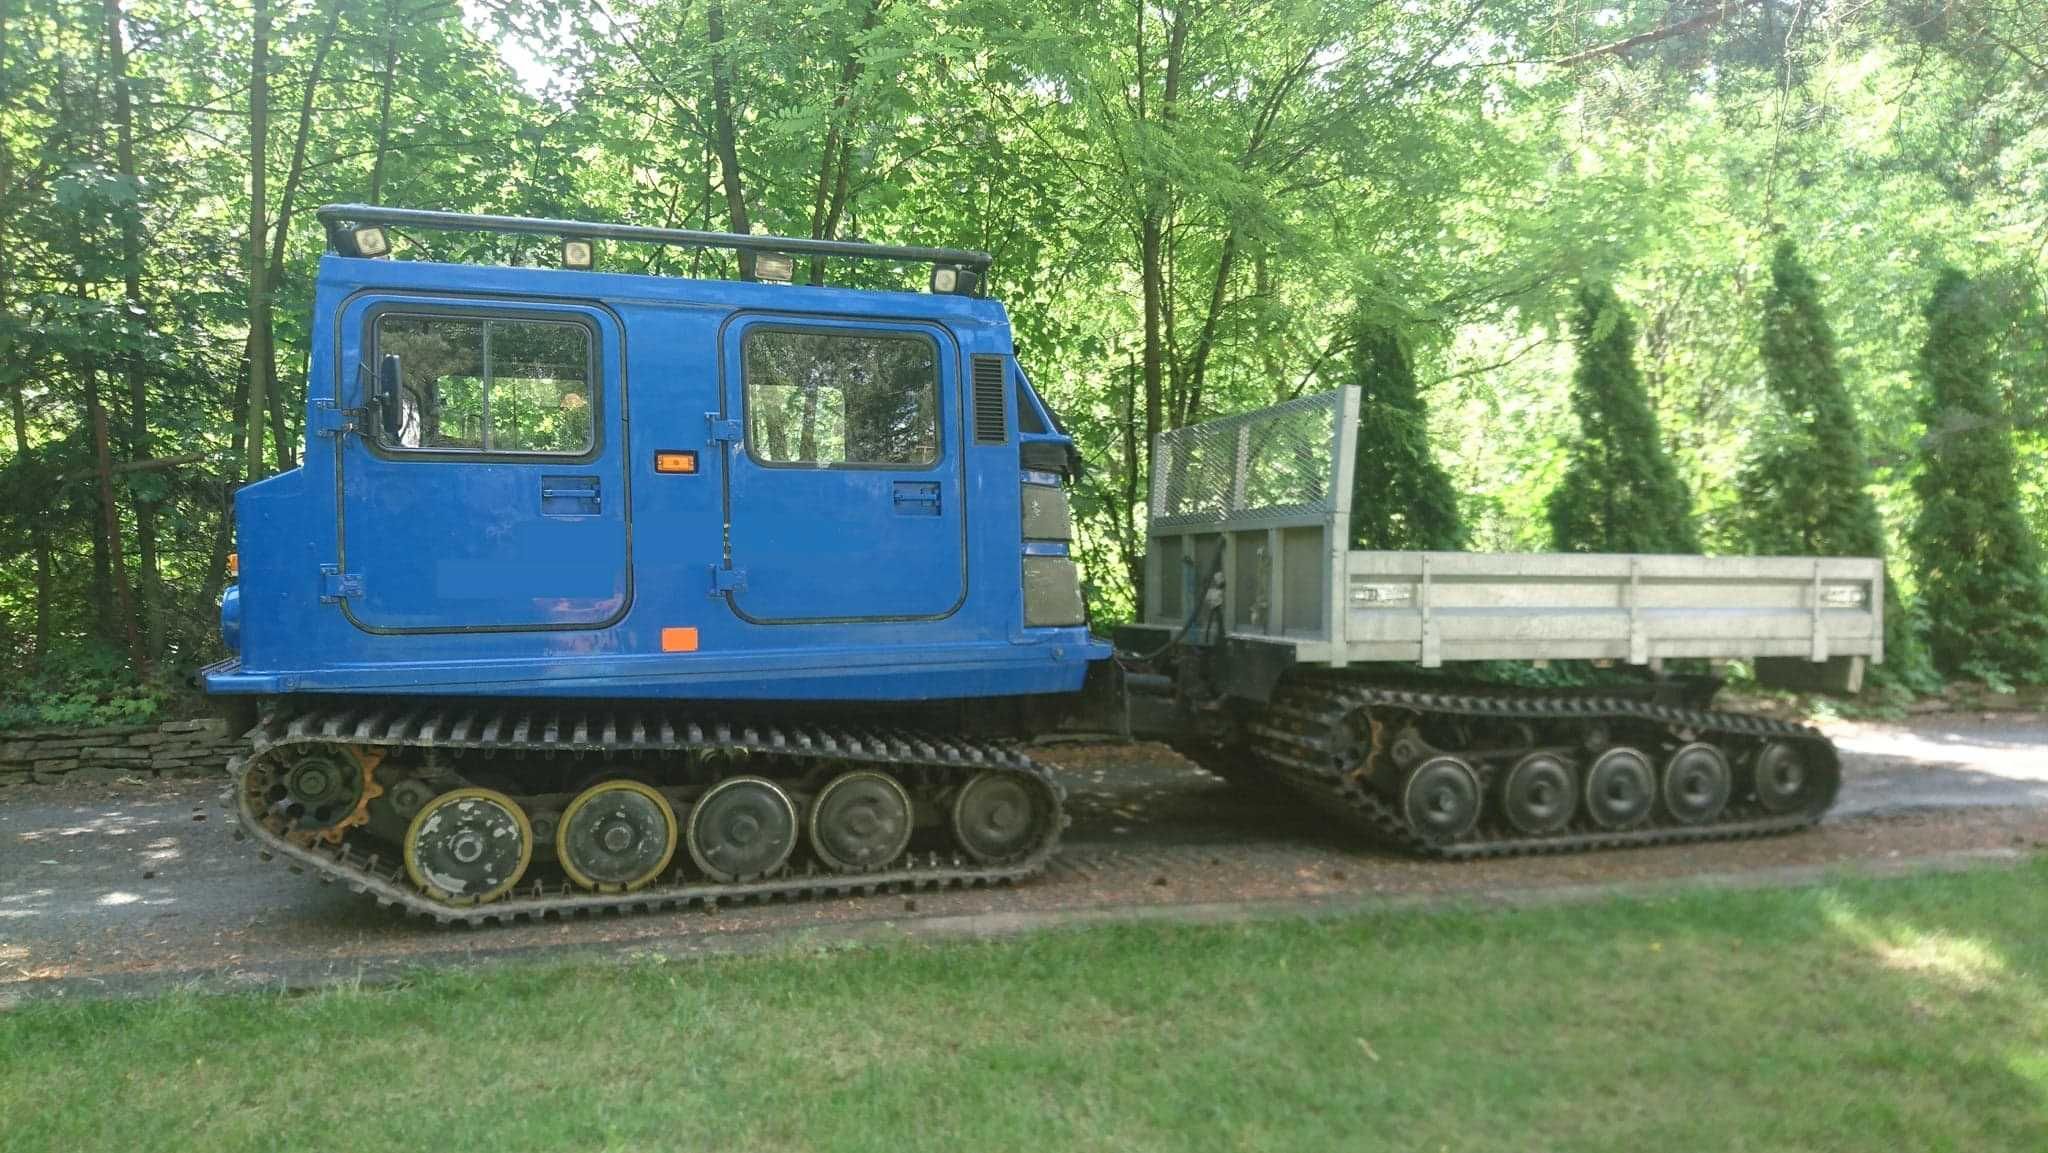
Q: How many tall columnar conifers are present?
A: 4